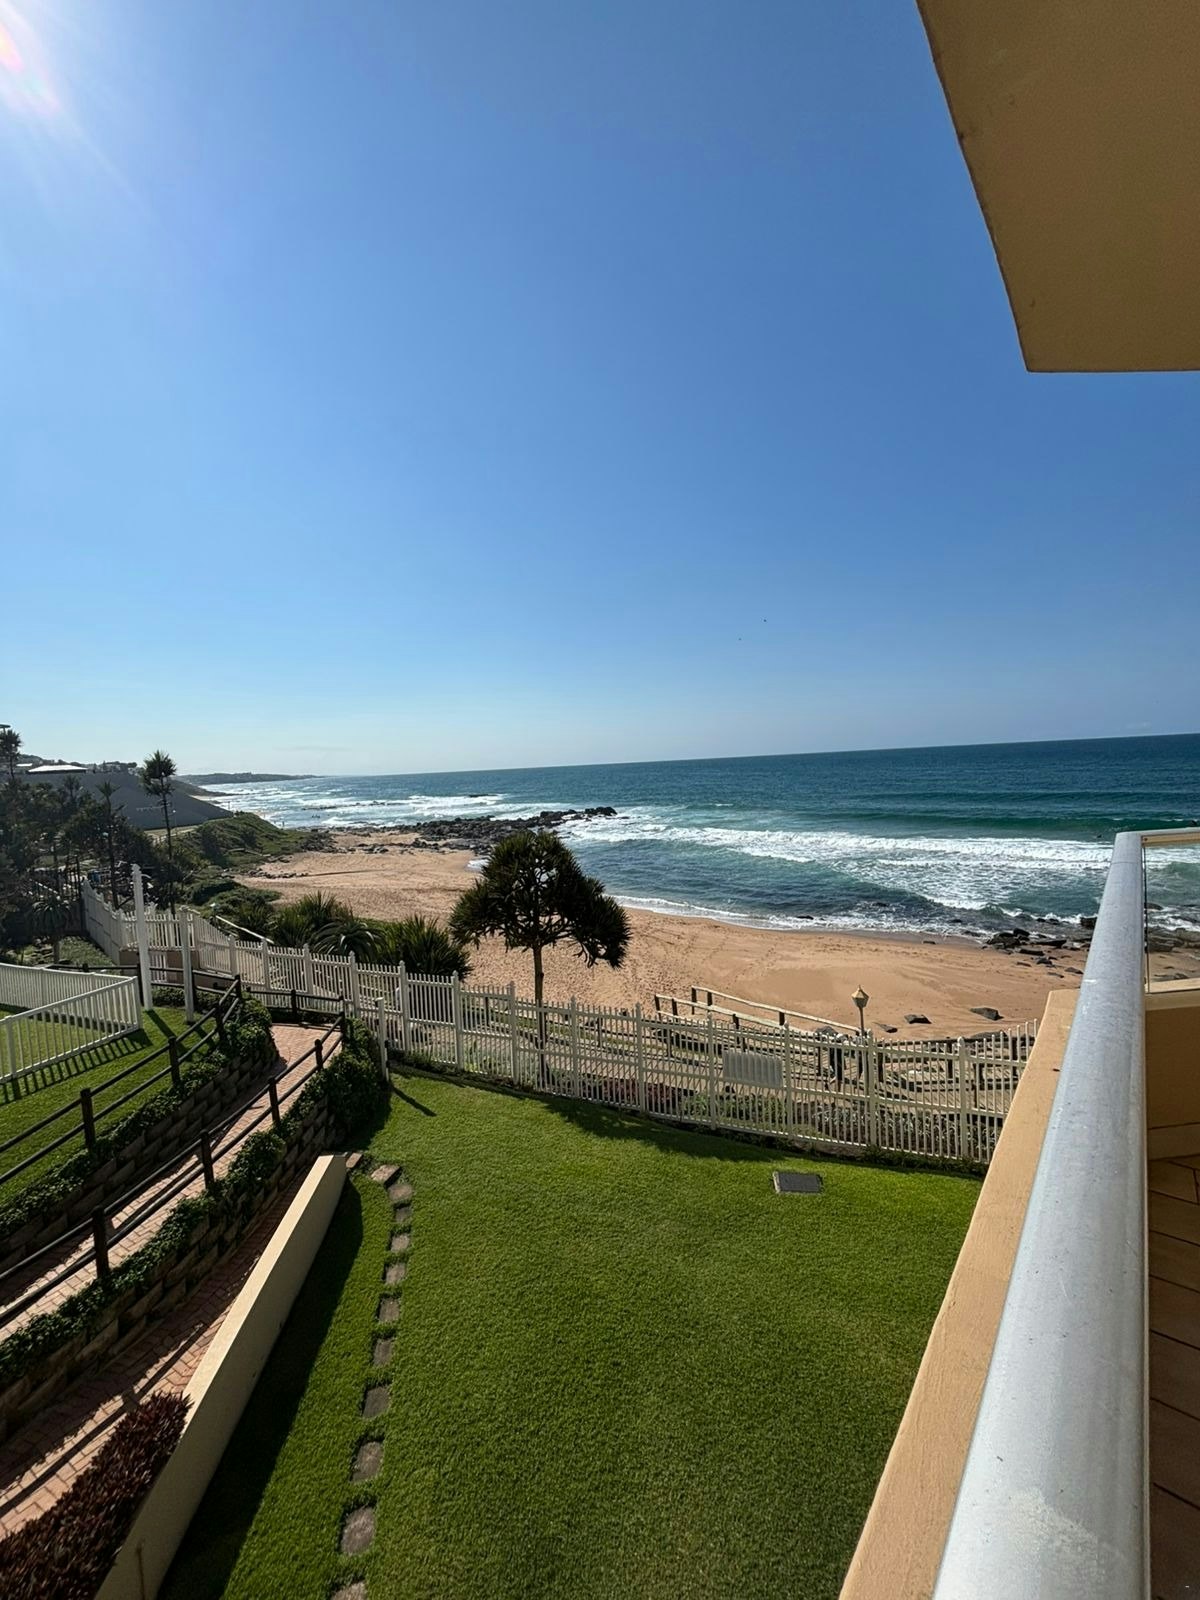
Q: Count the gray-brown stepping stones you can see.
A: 12